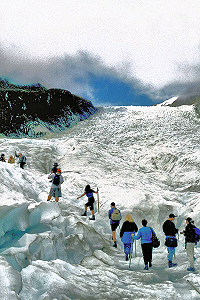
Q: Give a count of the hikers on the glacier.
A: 11